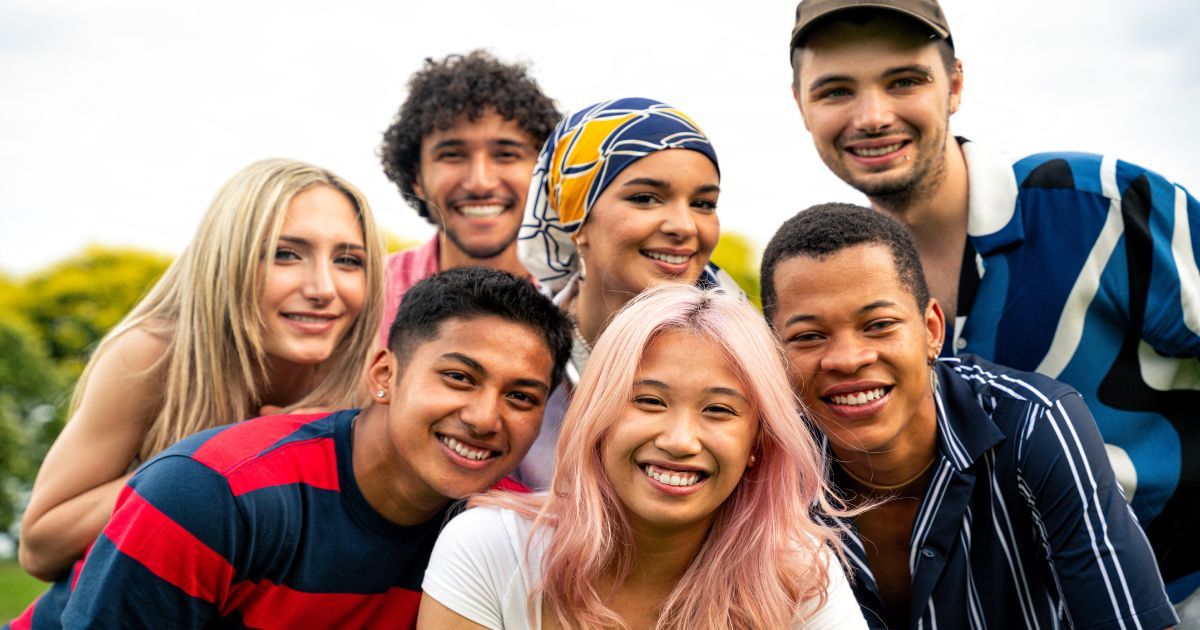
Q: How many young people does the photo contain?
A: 7